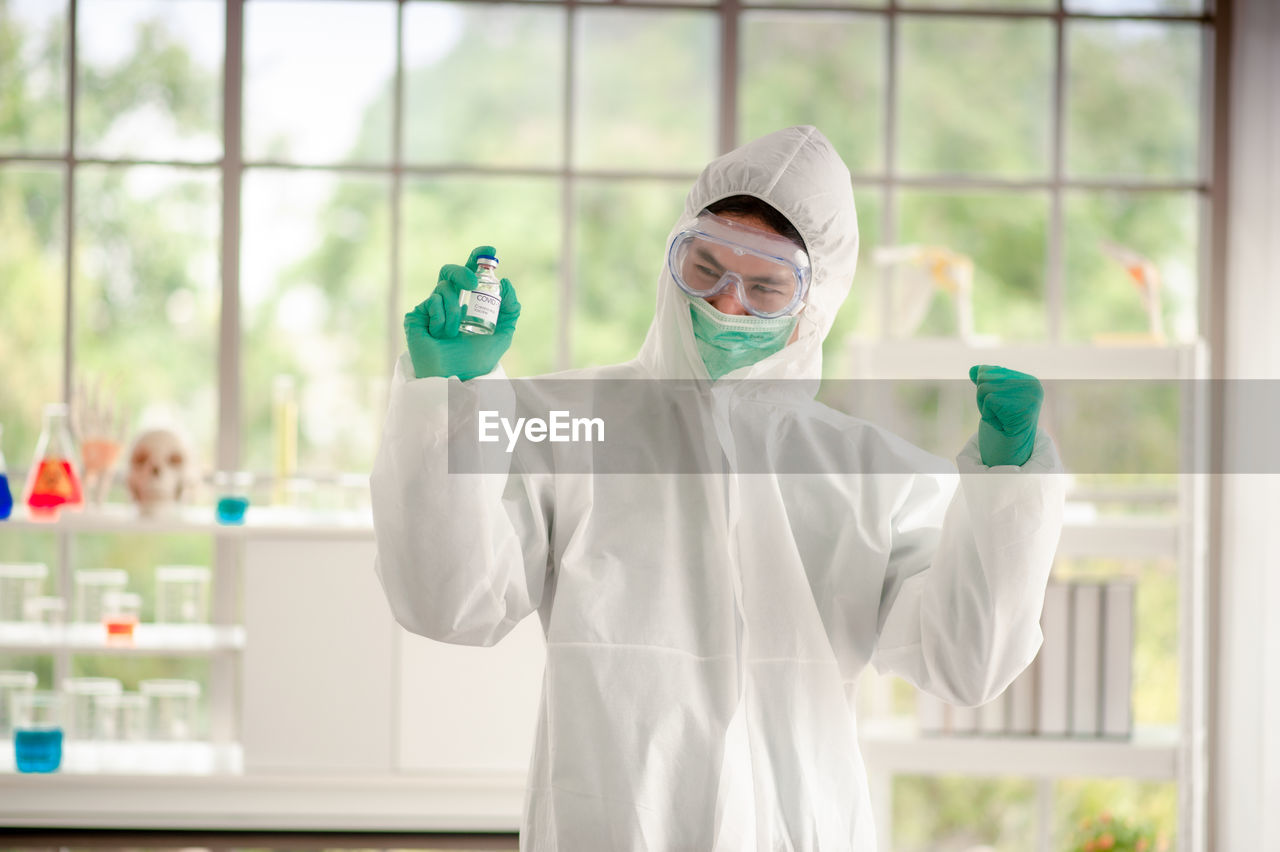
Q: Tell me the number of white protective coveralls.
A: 1